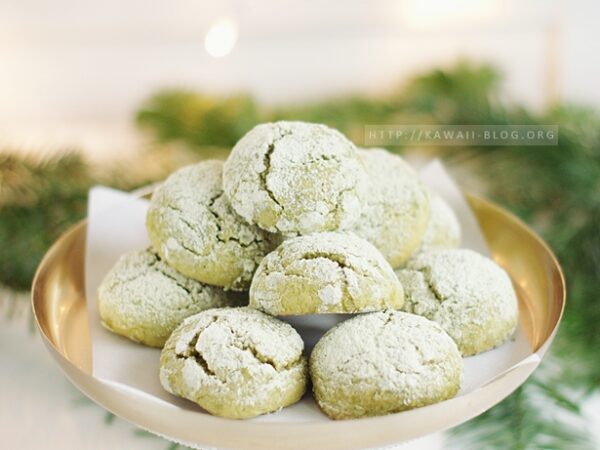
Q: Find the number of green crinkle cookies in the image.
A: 9